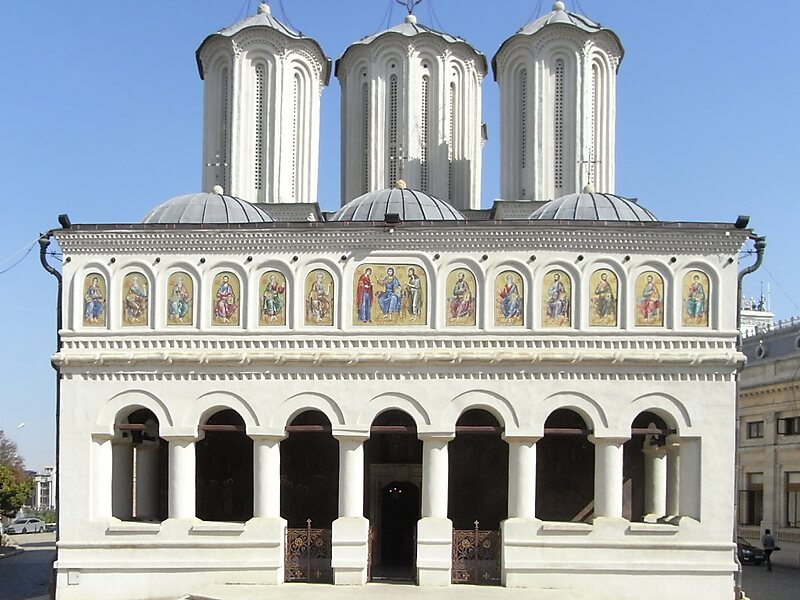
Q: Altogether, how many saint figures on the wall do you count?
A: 15